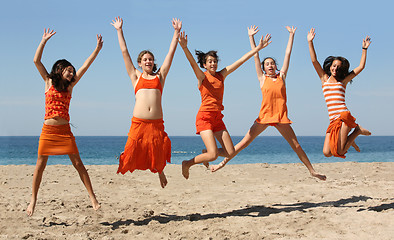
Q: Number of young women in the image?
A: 5